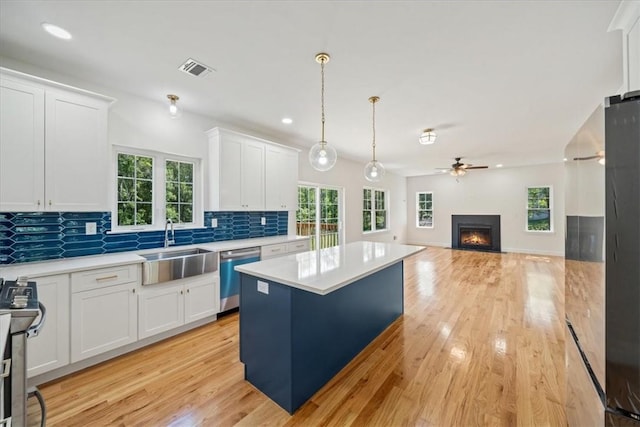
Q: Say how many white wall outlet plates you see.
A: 4